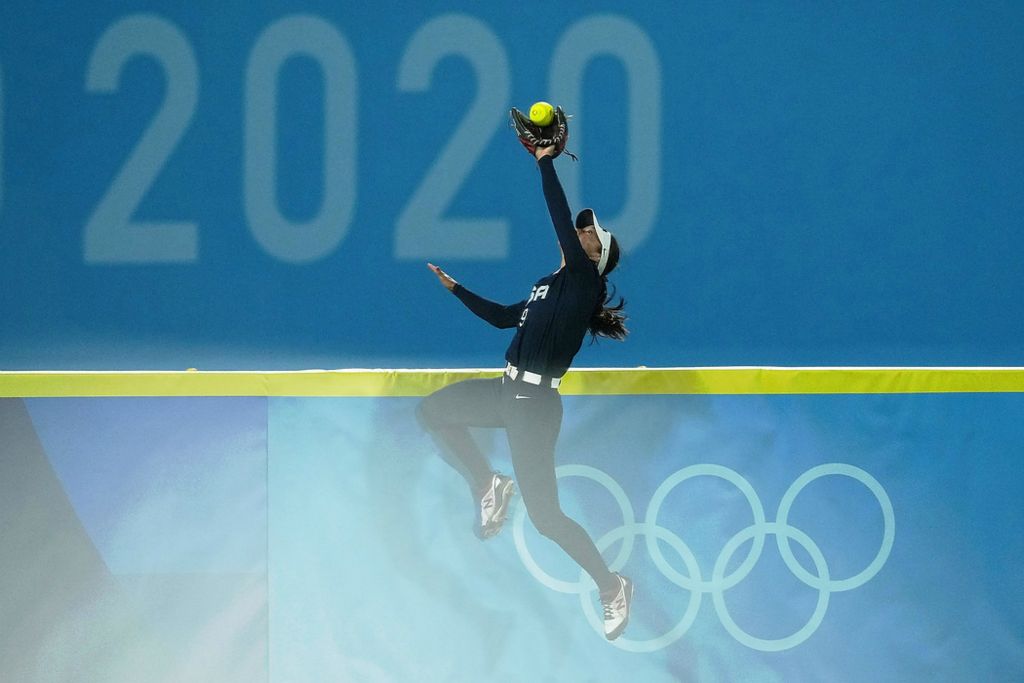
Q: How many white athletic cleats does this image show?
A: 2